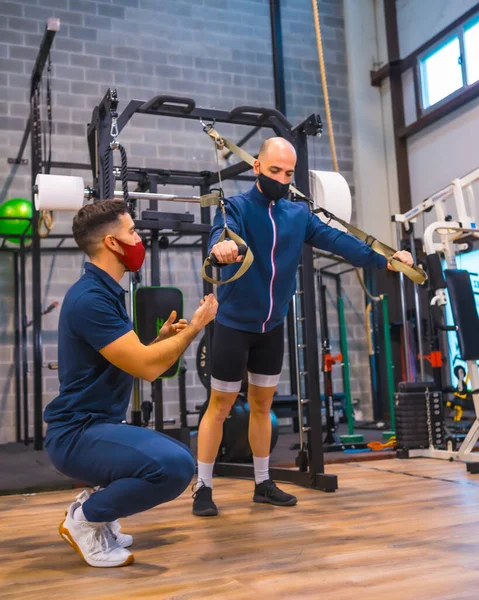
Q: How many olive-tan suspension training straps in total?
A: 2